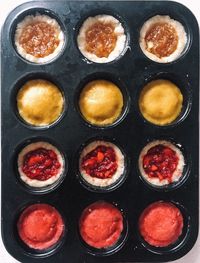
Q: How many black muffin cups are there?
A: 12